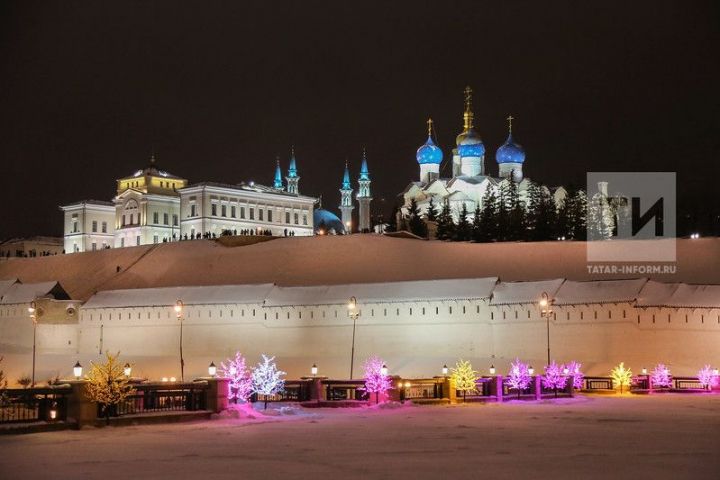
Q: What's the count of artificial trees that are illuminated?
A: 11